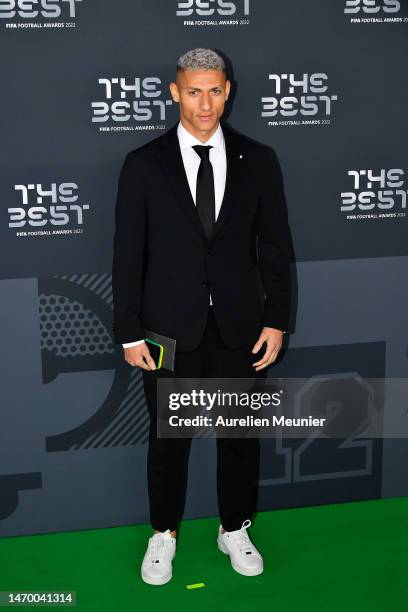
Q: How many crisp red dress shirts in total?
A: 0